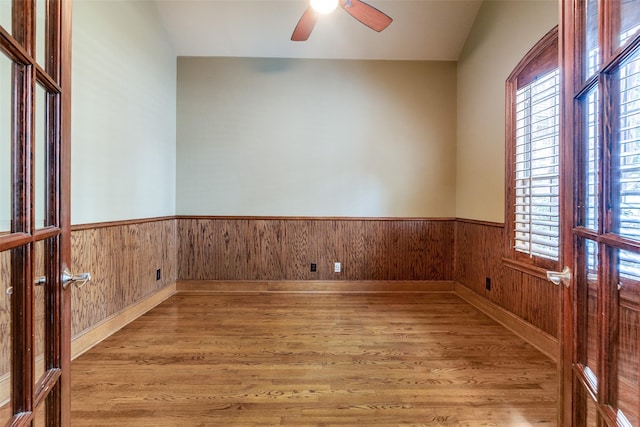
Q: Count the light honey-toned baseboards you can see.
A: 3